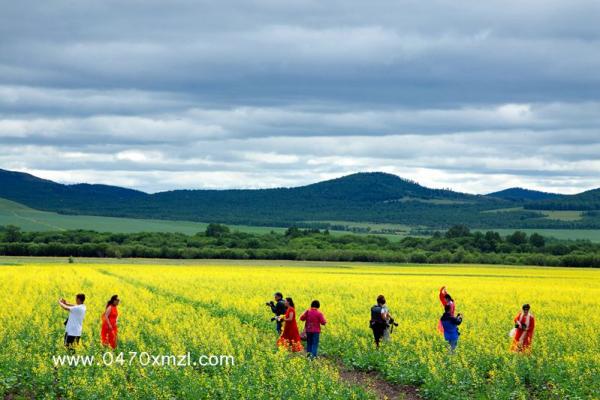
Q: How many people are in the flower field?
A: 9